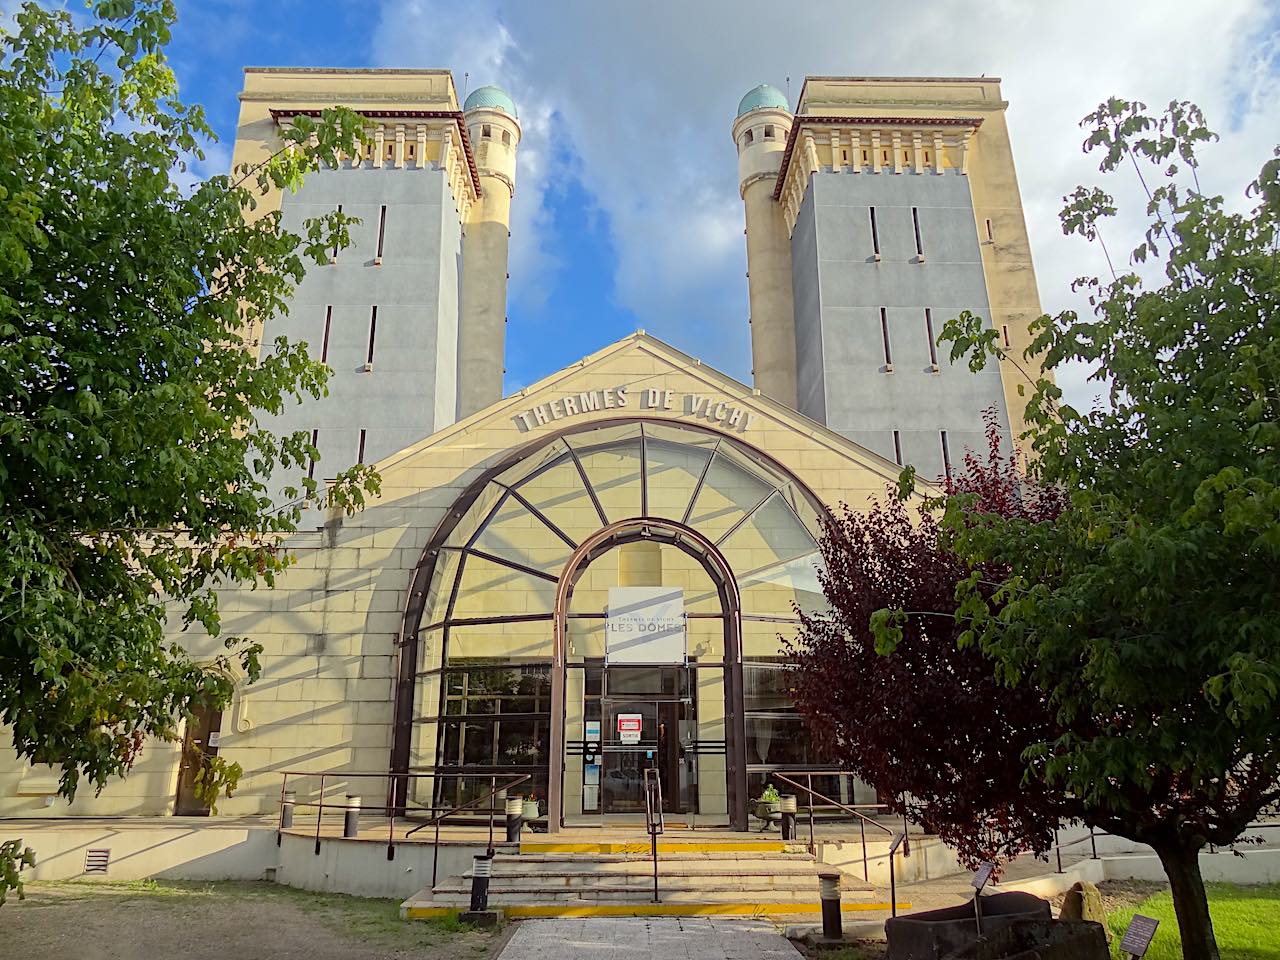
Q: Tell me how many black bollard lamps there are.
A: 6